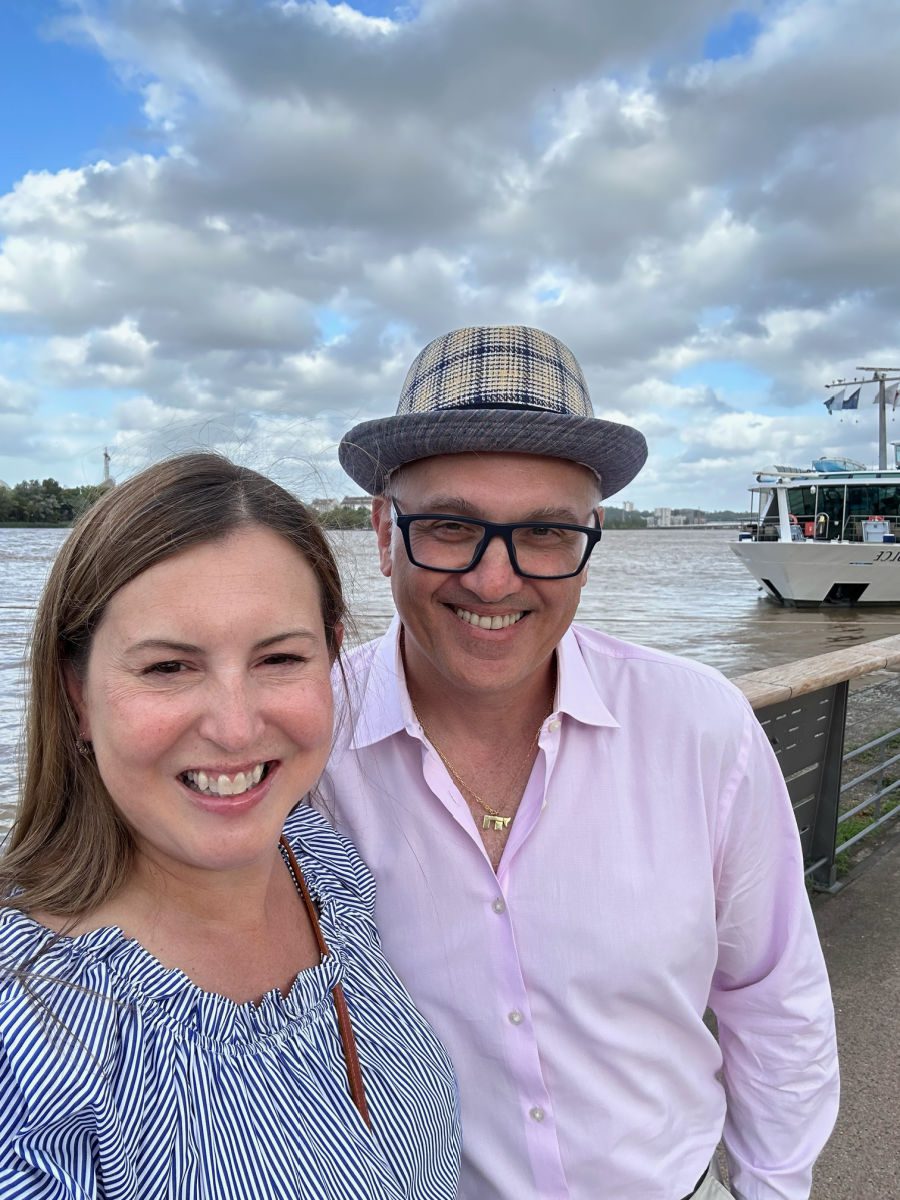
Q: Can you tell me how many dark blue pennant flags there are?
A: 2